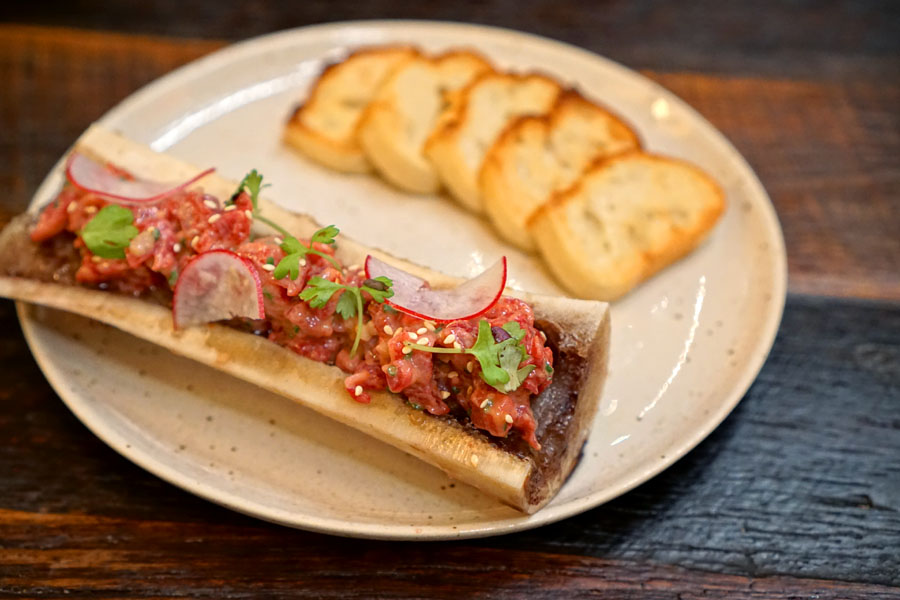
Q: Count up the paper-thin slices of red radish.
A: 3